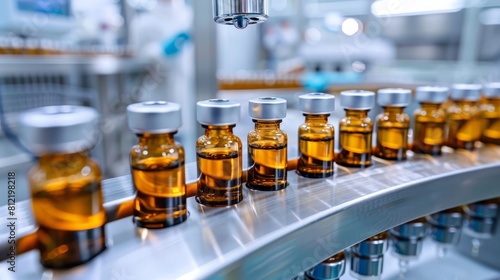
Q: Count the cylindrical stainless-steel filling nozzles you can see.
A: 1